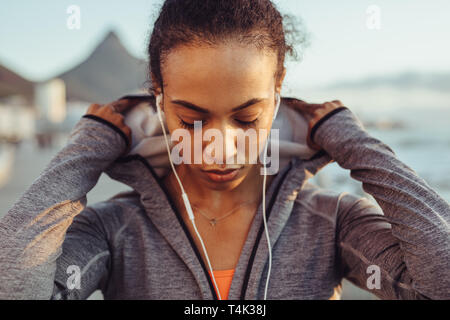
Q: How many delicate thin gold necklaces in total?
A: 1